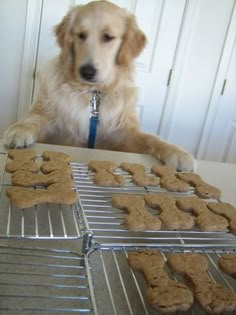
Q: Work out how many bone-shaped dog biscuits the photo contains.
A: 15